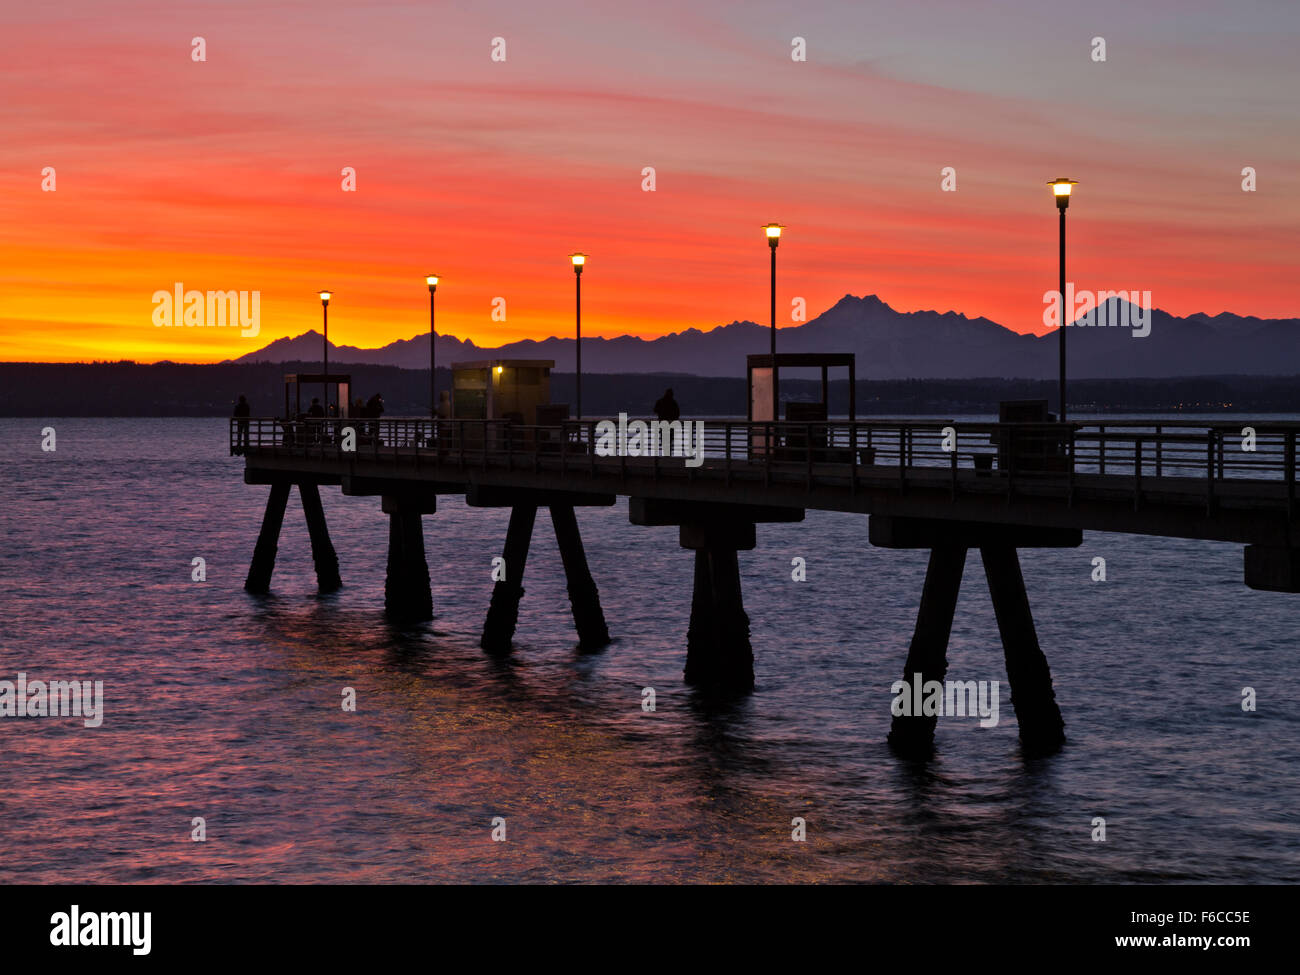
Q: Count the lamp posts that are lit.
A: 5